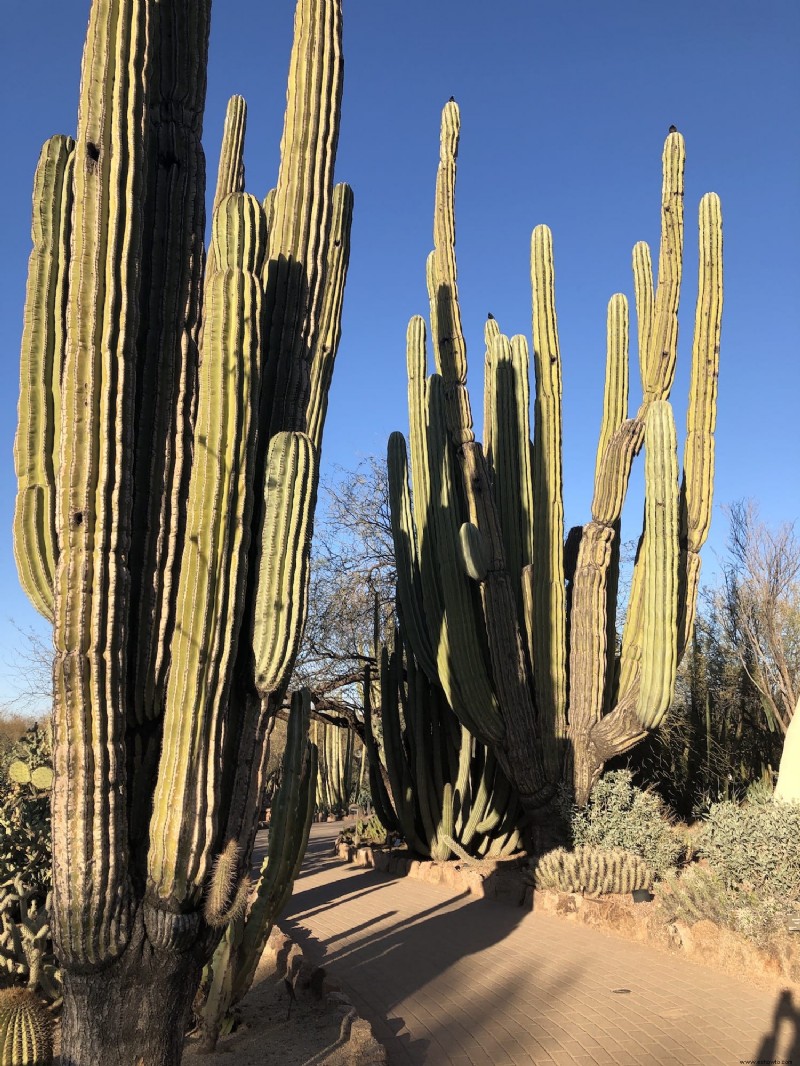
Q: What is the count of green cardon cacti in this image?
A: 2